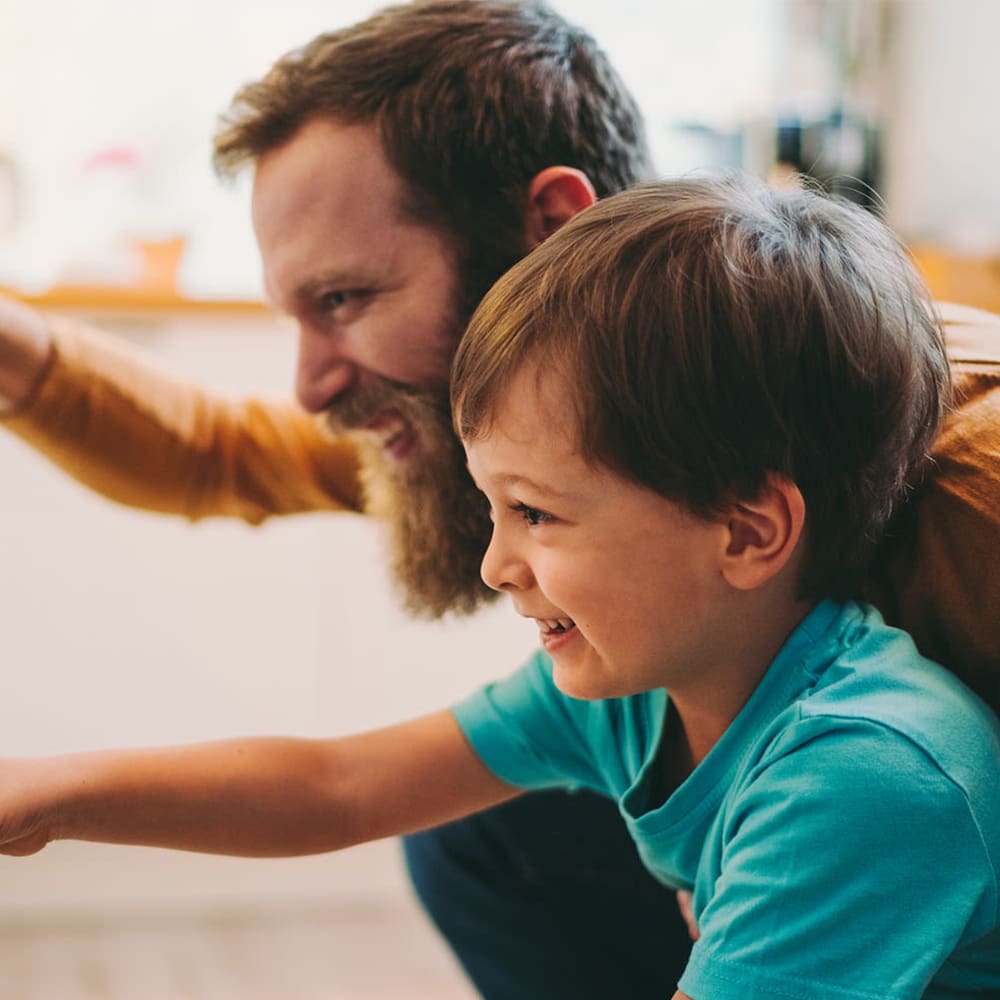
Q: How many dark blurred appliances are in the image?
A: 1